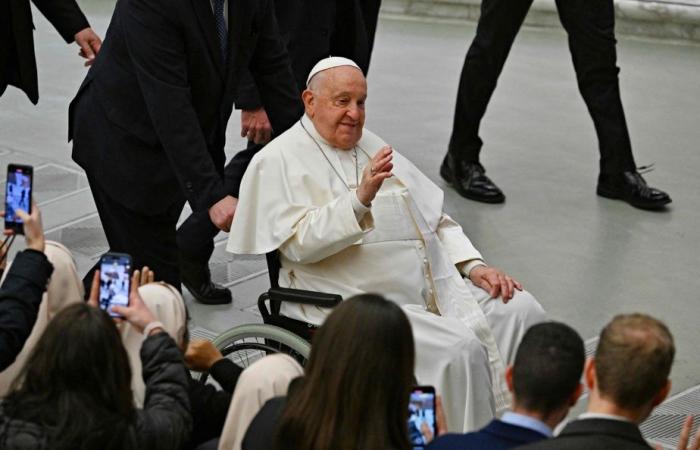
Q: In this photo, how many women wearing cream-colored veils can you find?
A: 3